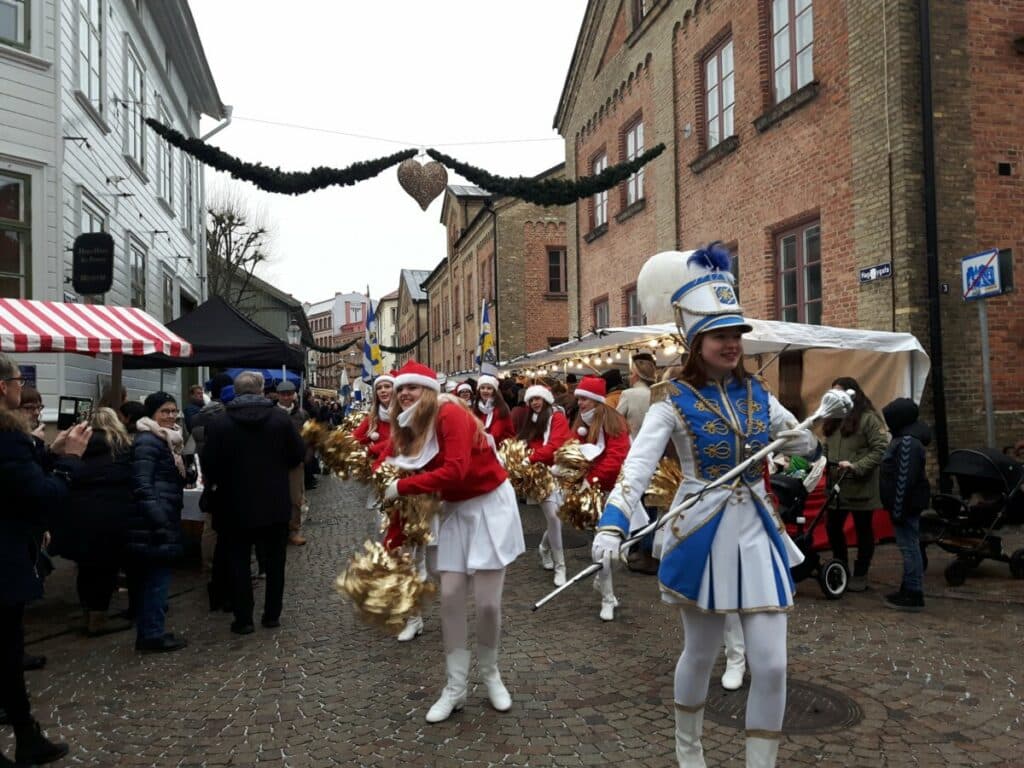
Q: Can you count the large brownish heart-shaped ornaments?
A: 1